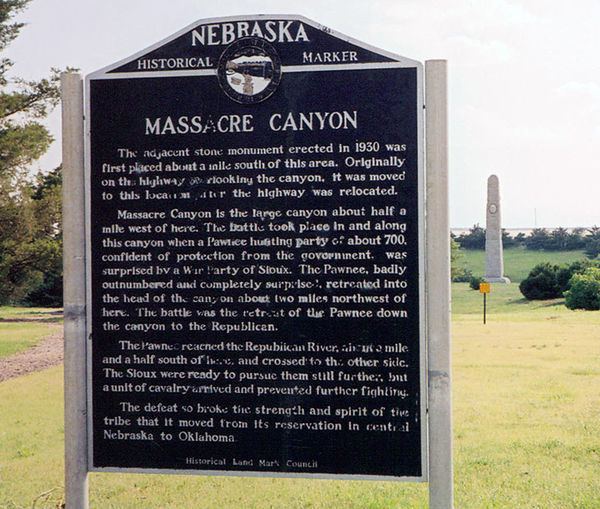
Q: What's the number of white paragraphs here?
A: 4